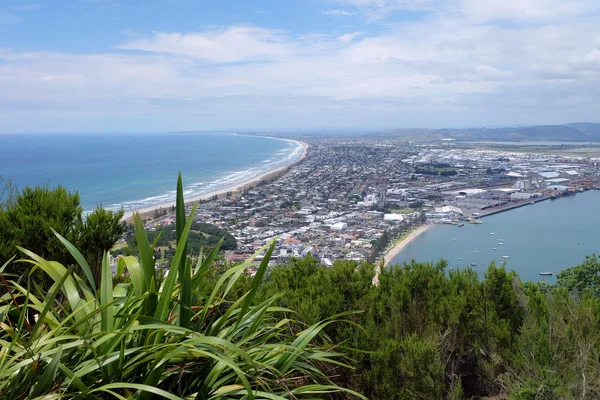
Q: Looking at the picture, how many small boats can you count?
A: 12